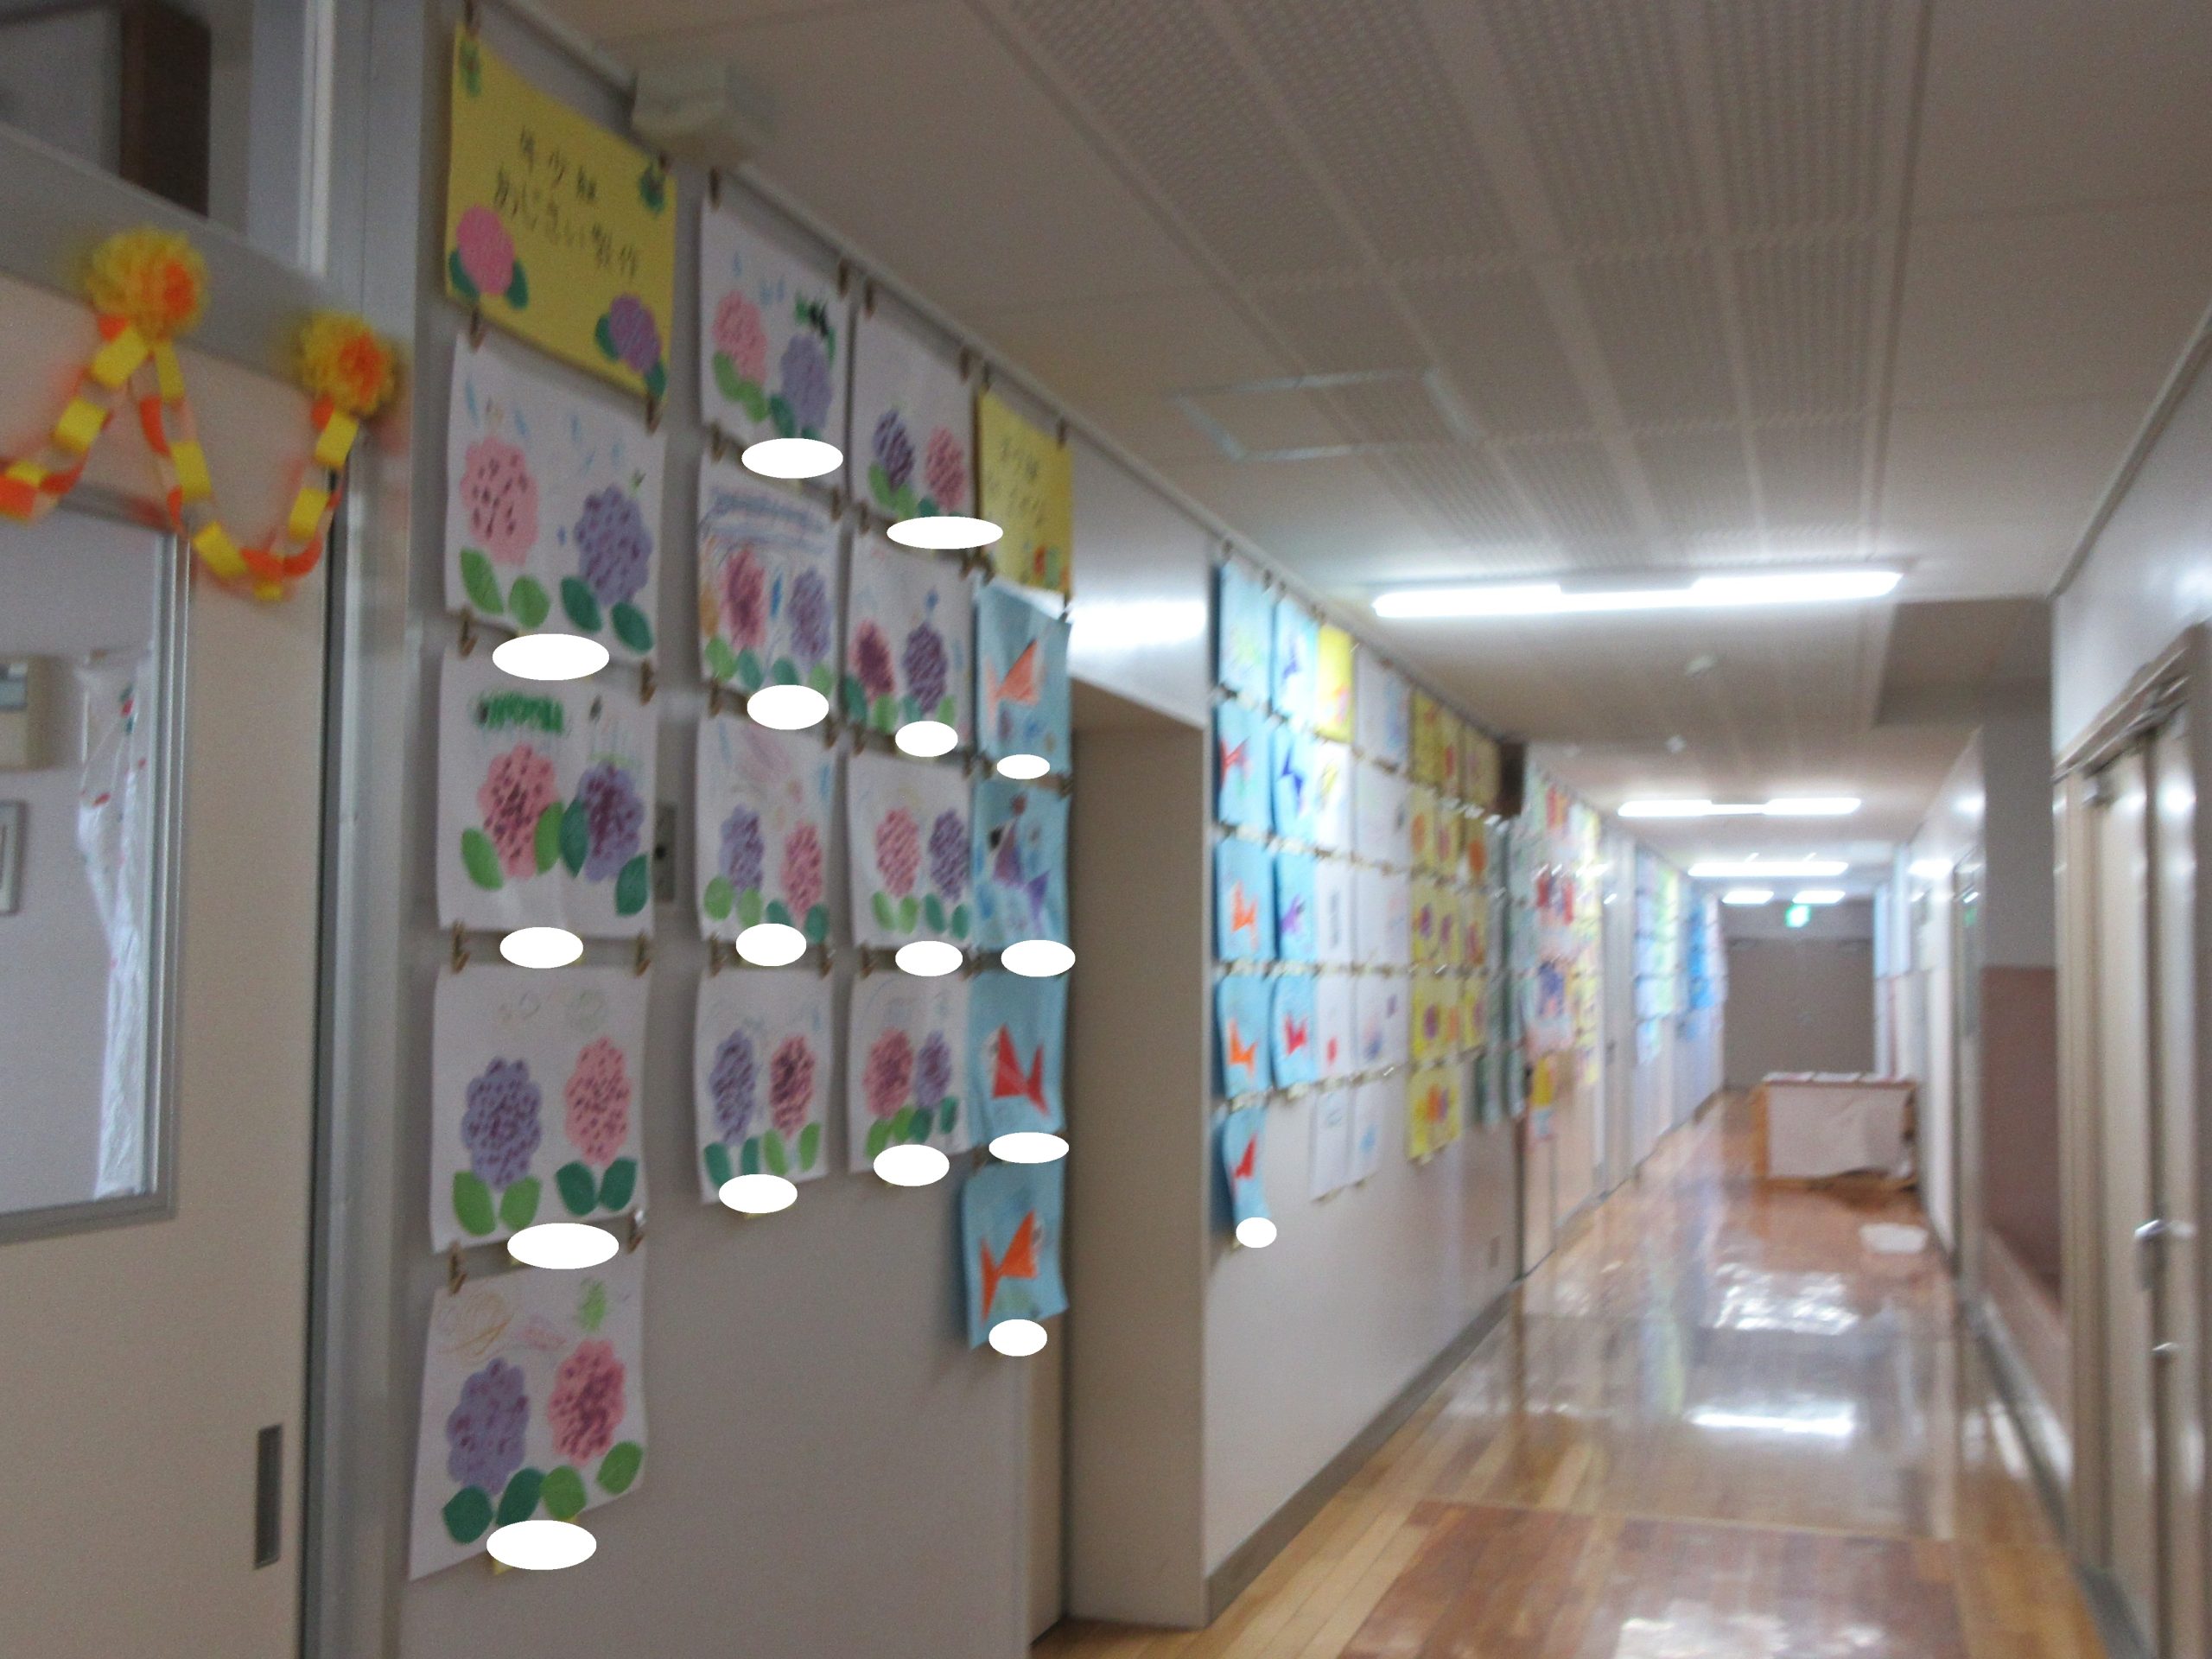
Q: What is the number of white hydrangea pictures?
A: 12